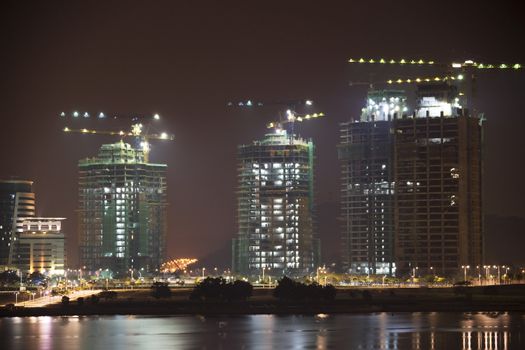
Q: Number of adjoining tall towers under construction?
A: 2